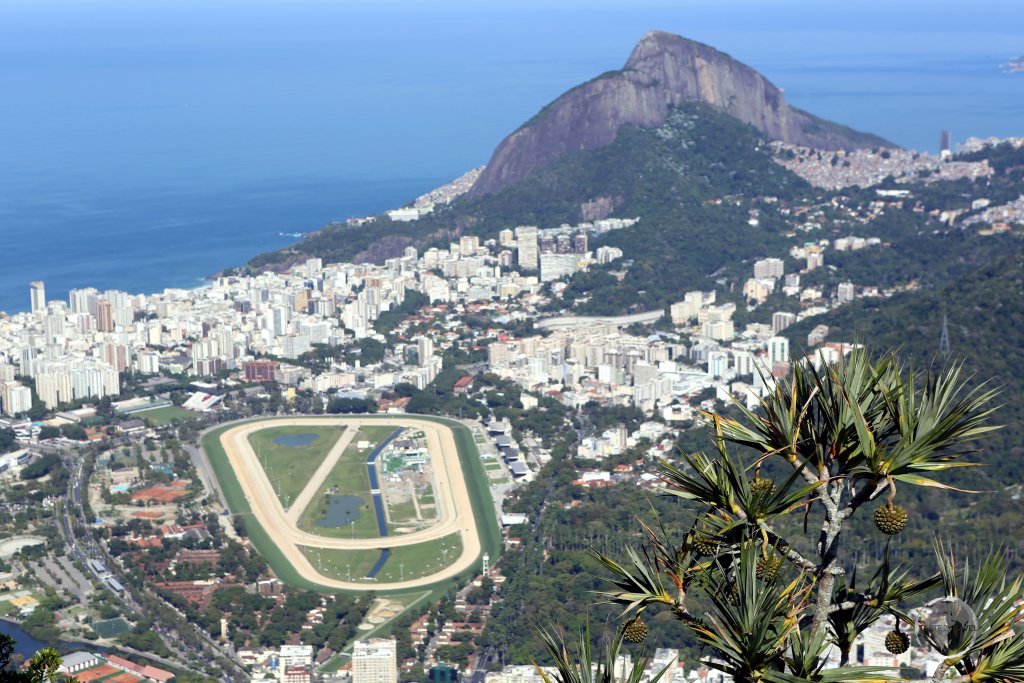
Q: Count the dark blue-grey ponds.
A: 2